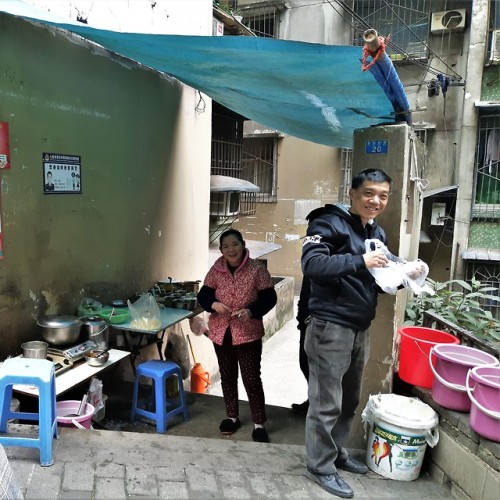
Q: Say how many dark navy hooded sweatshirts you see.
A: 1